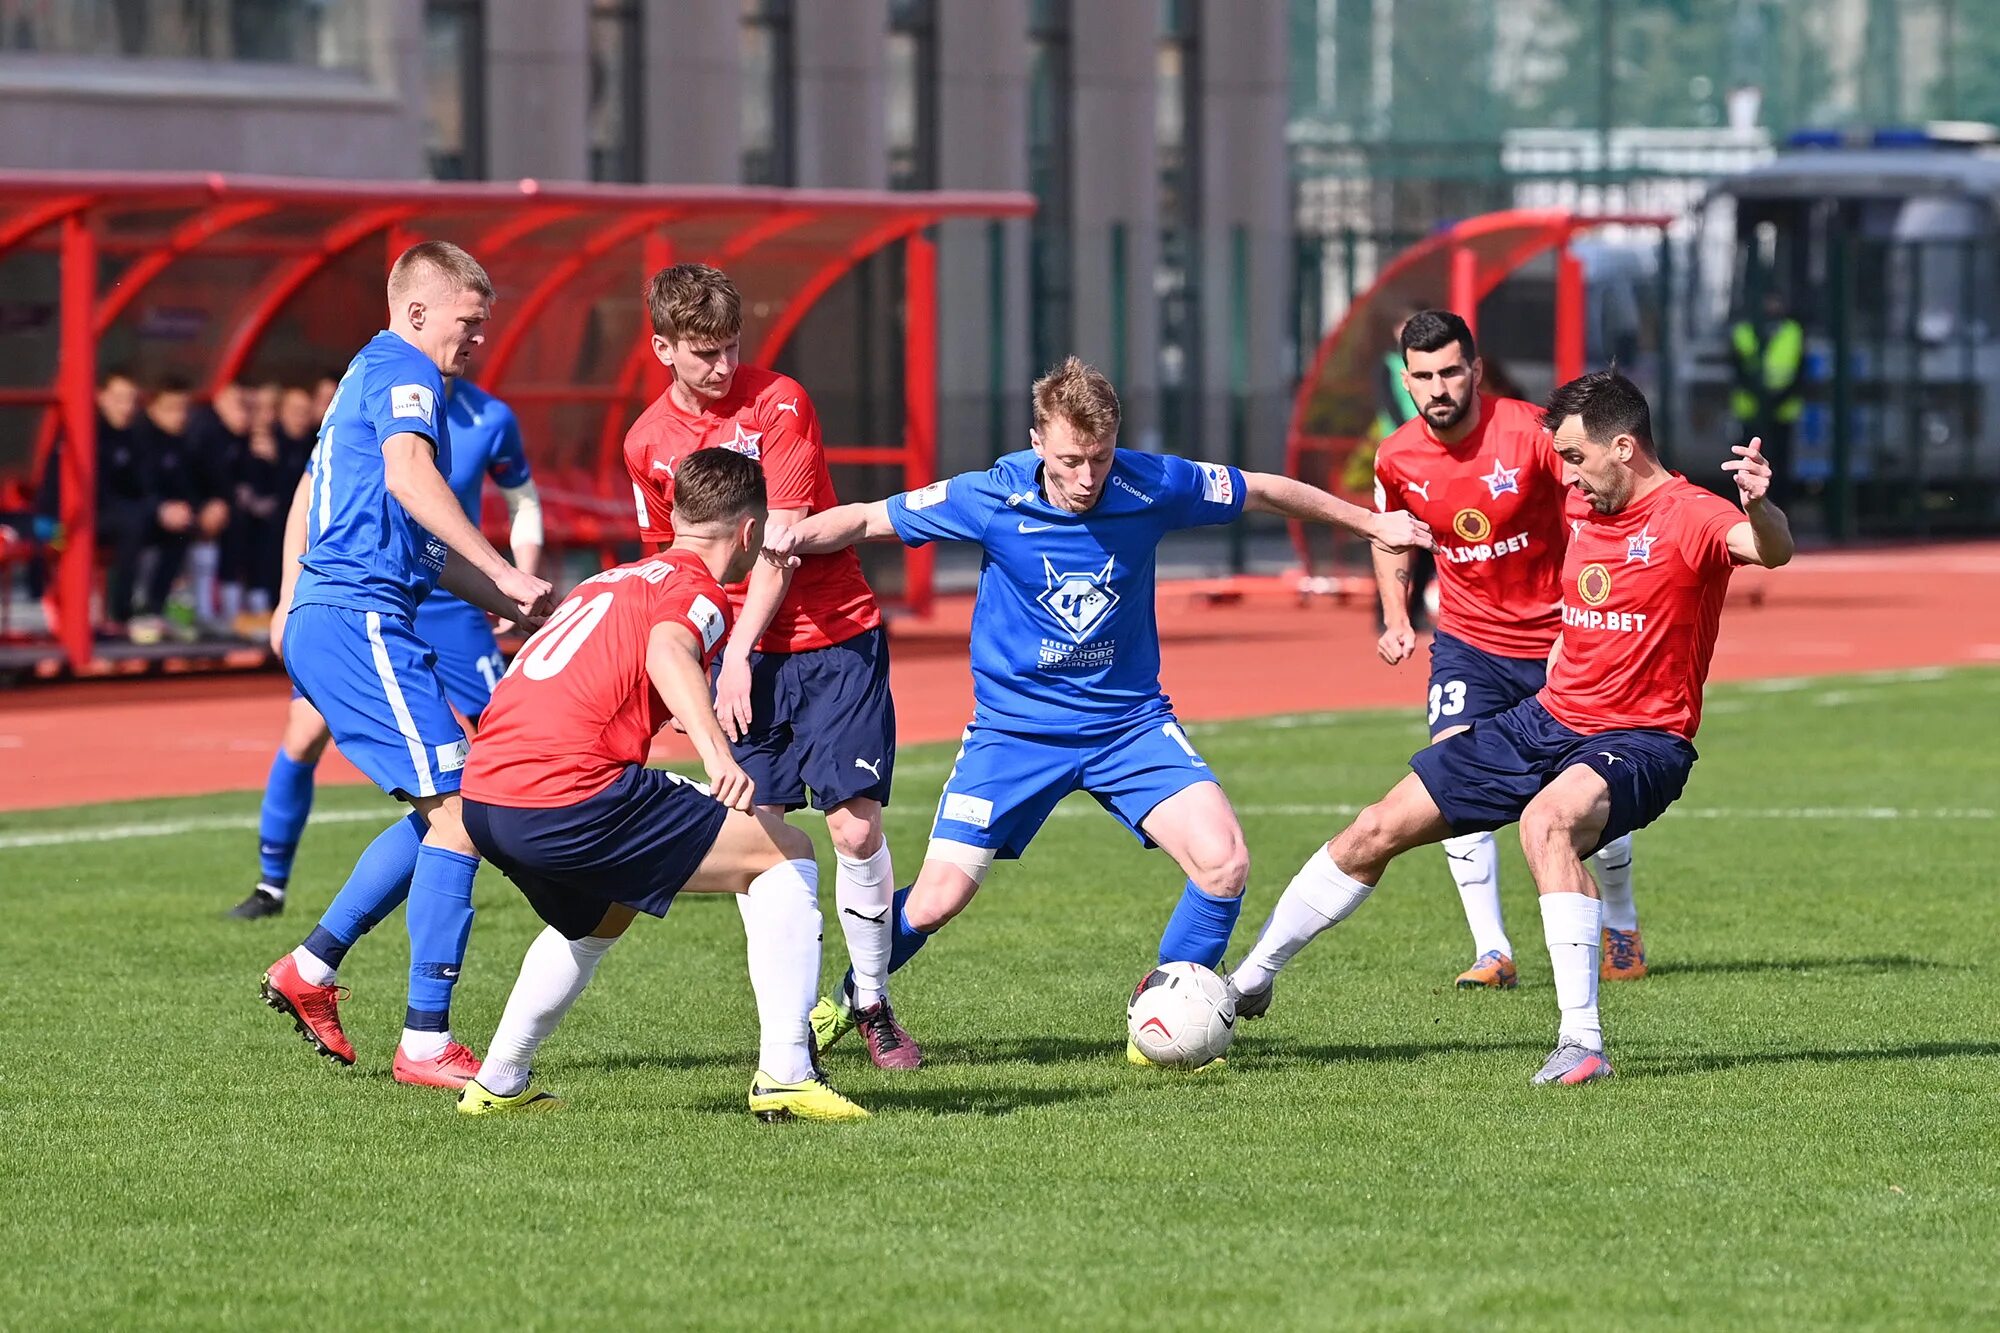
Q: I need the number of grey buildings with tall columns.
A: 1